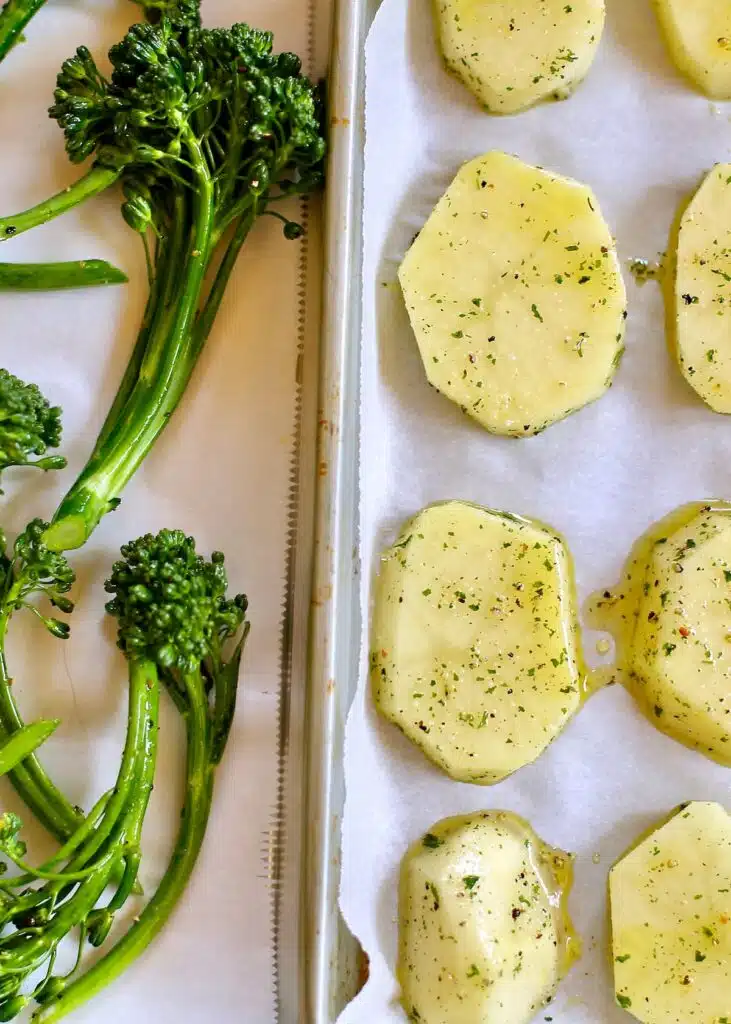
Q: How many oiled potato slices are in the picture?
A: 8